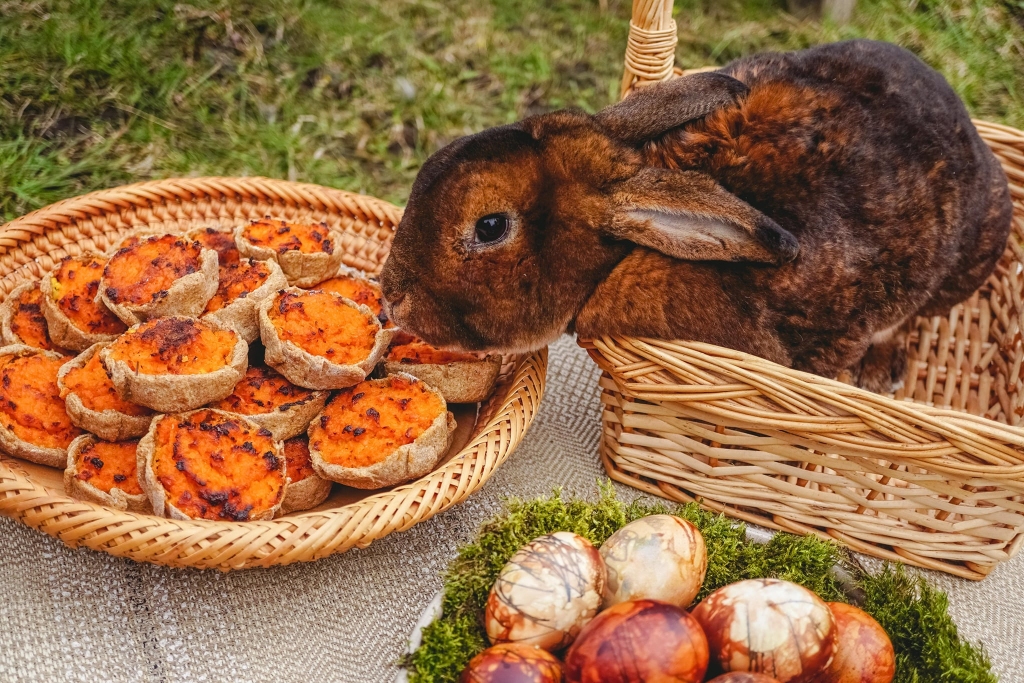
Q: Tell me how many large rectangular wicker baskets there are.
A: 1